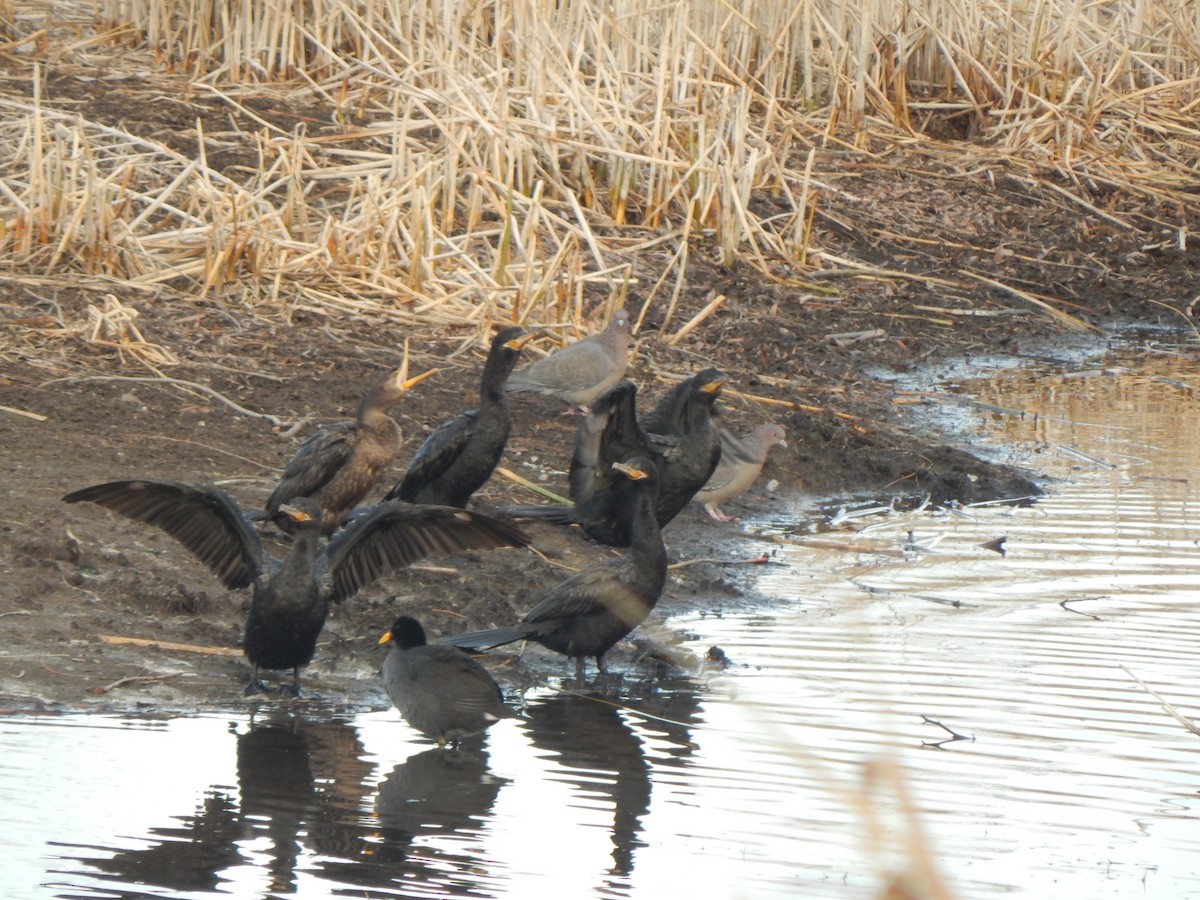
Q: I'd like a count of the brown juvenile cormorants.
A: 1